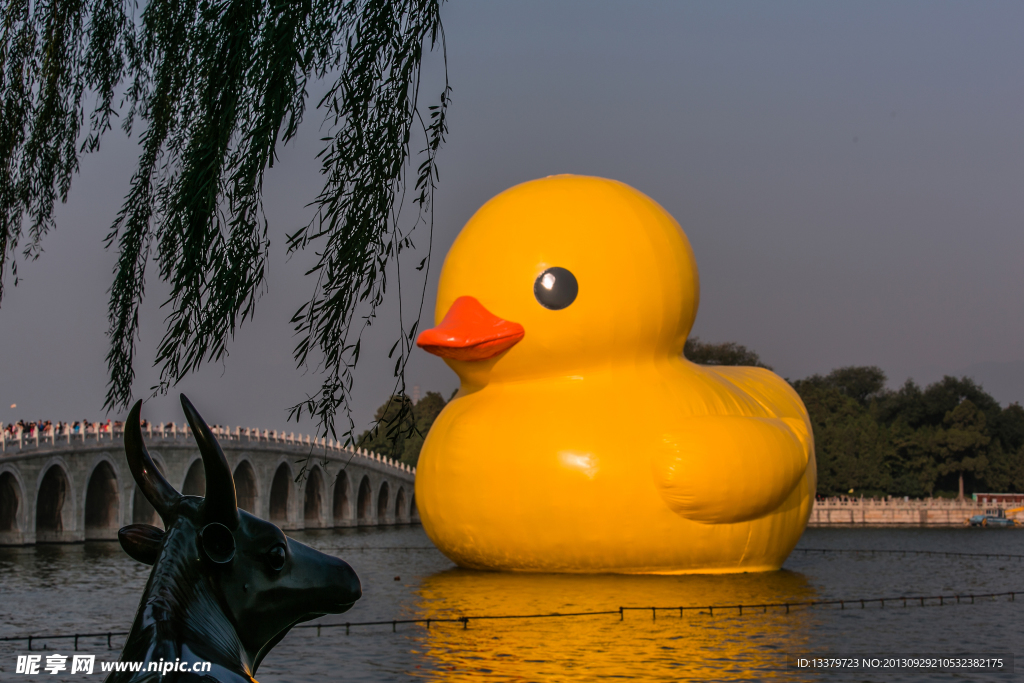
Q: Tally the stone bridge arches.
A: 13